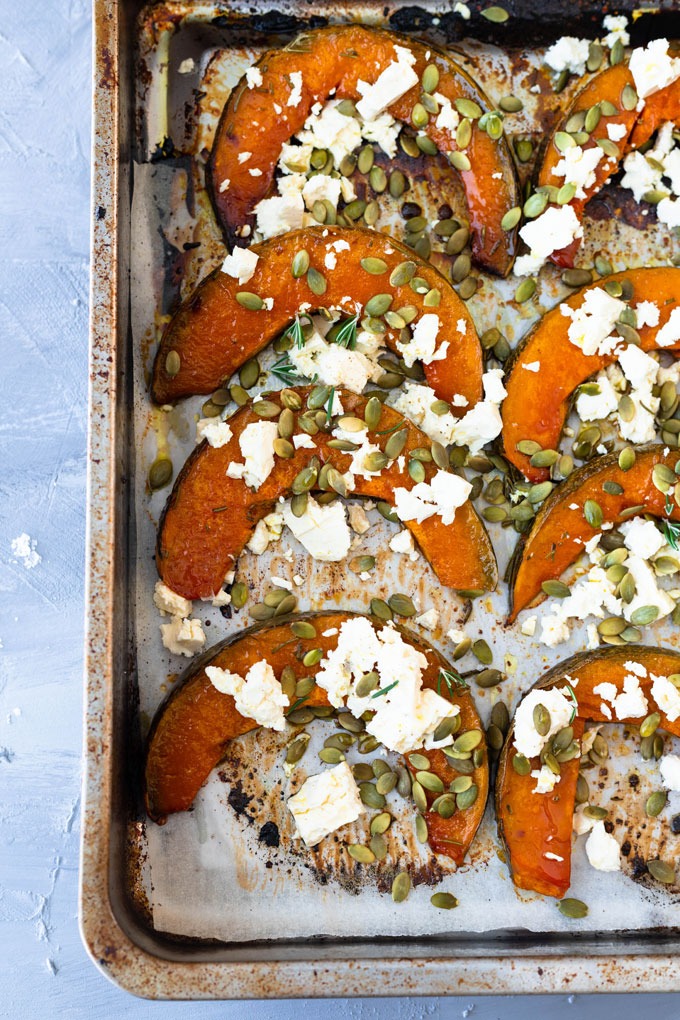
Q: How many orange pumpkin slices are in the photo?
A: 8